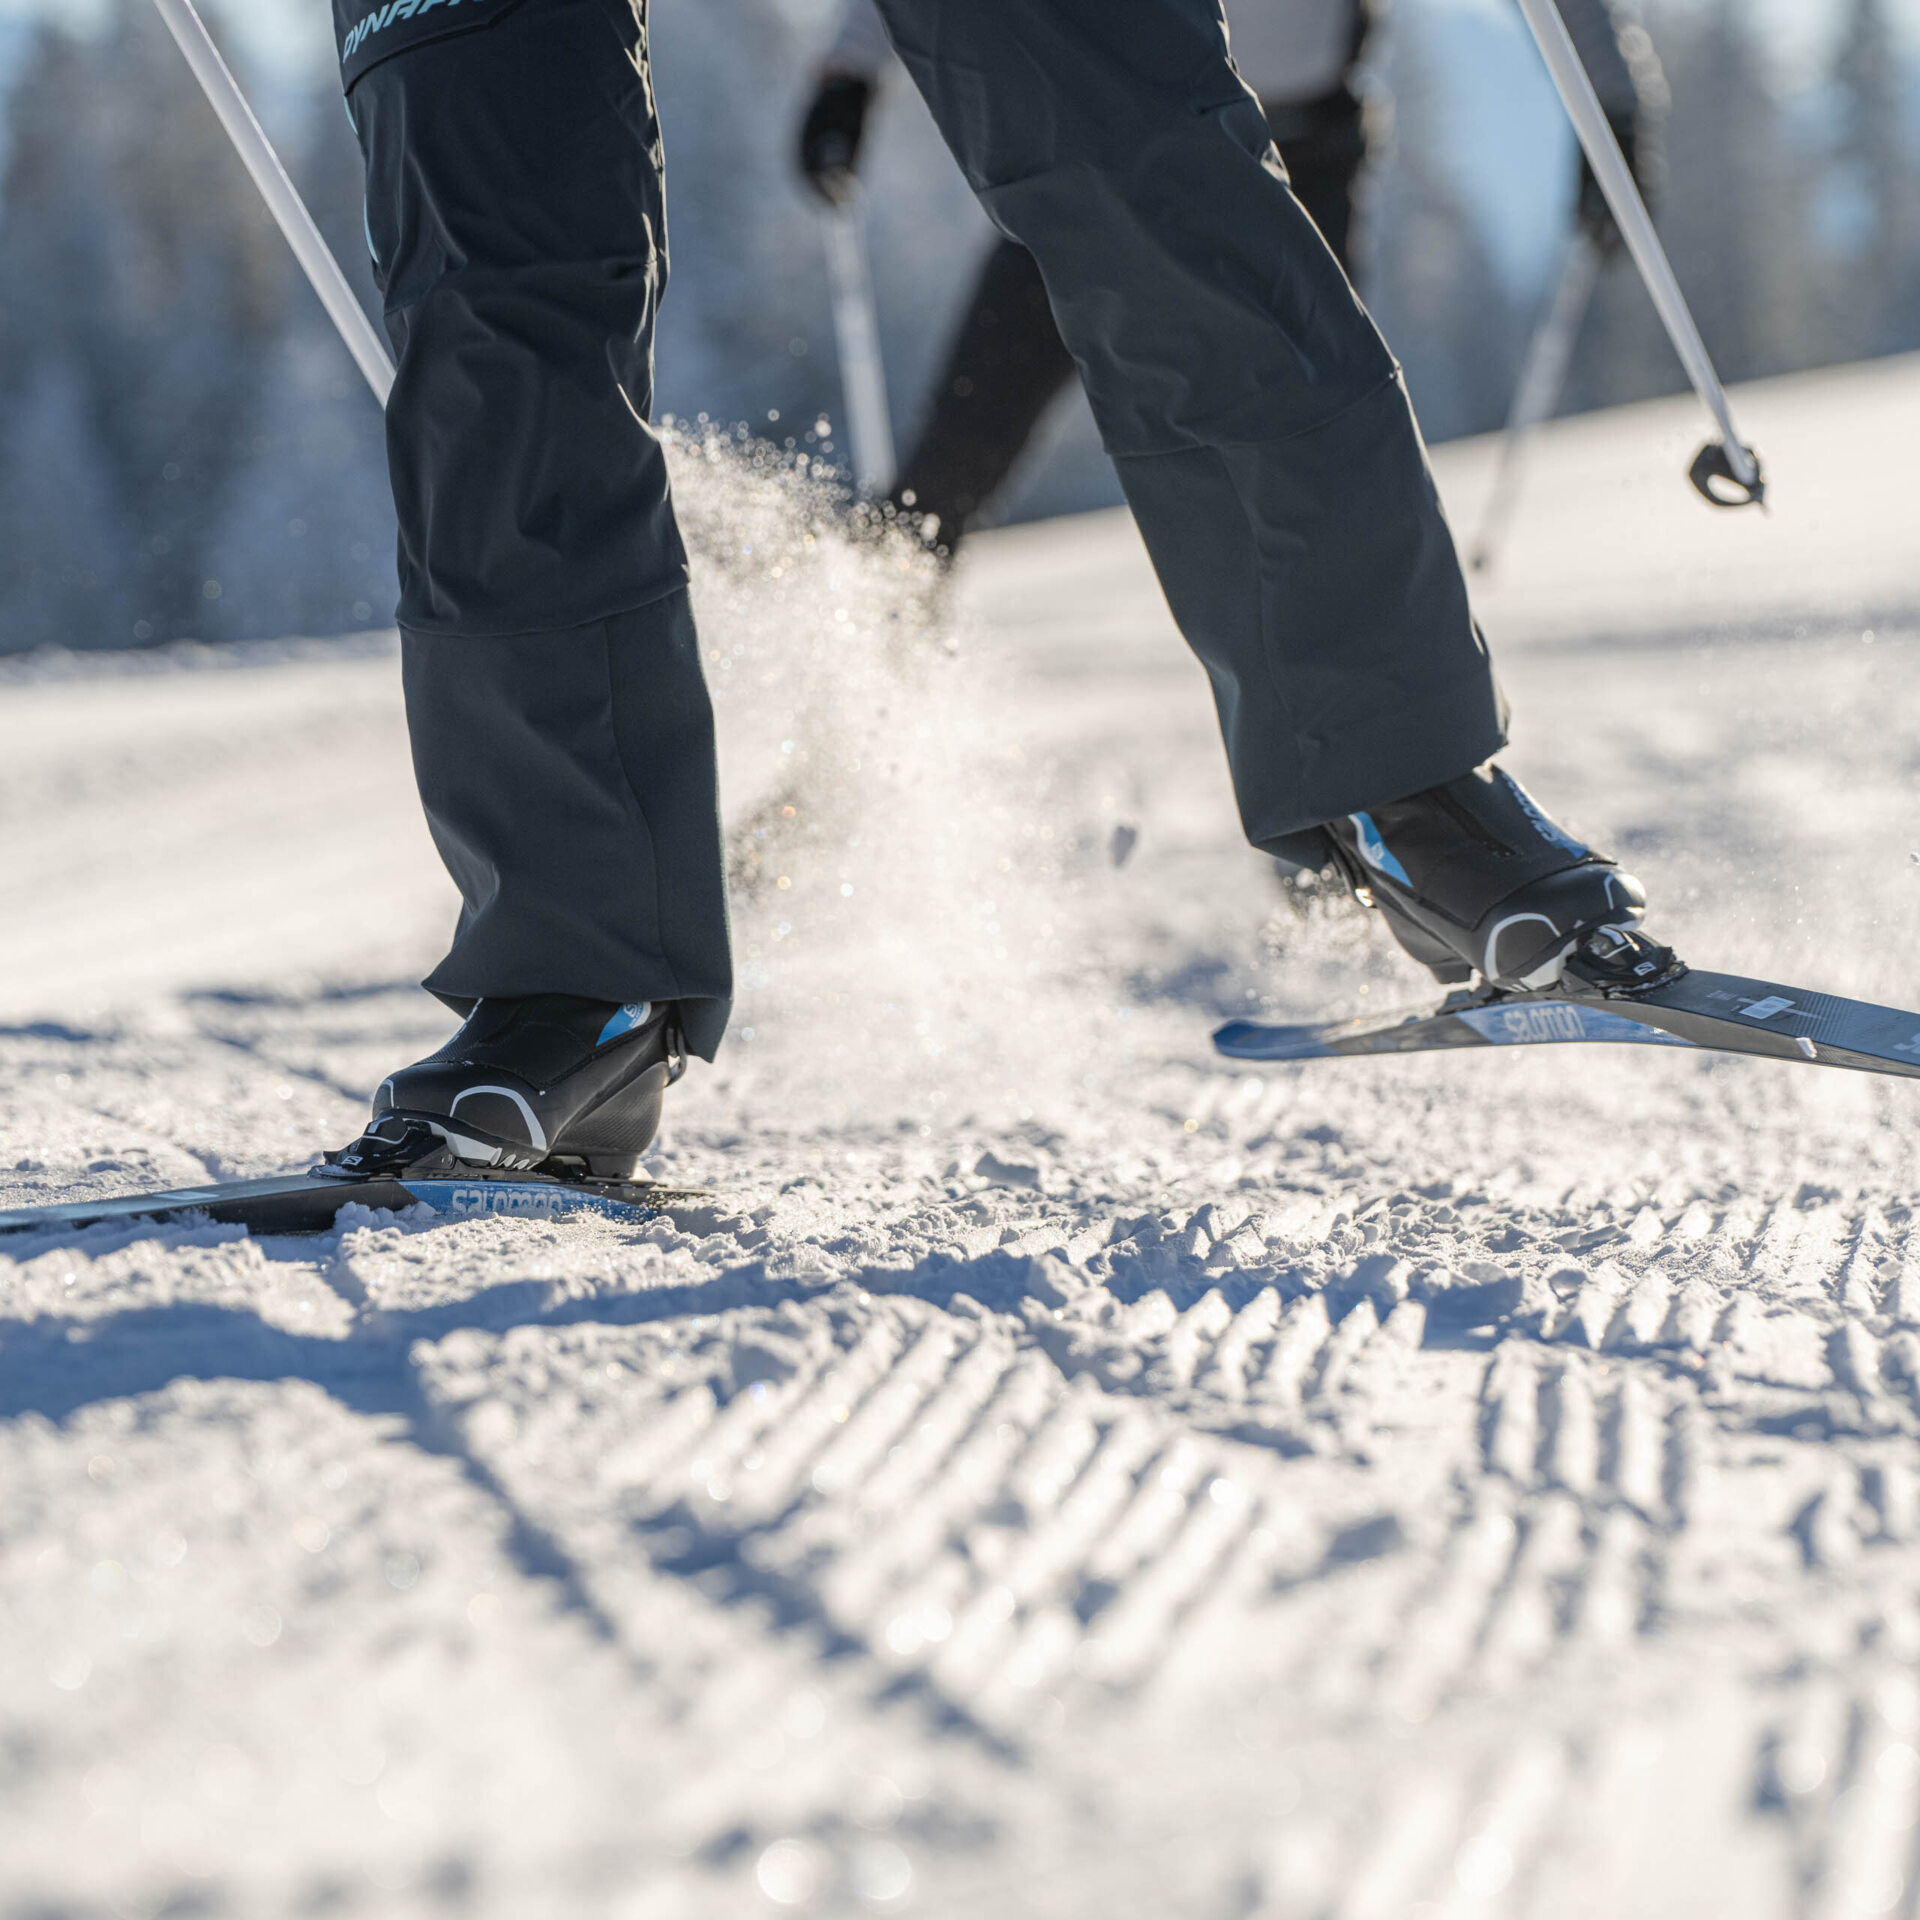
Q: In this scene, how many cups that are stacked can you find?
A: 0